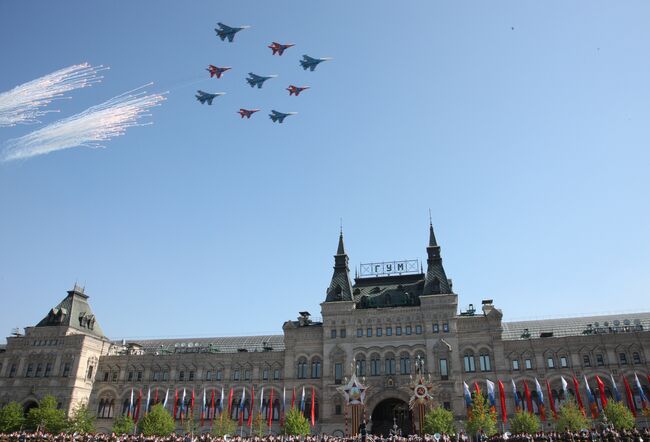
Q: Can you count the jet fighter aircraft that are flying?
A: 9